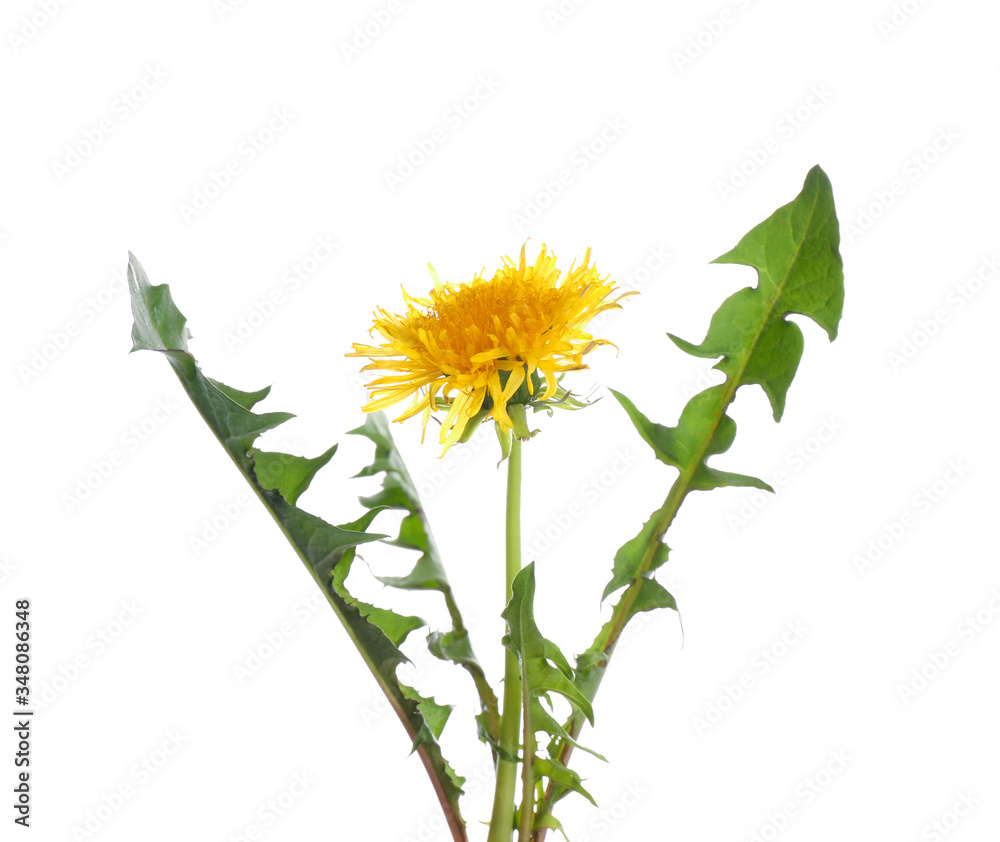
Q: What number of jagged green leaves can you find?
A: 4